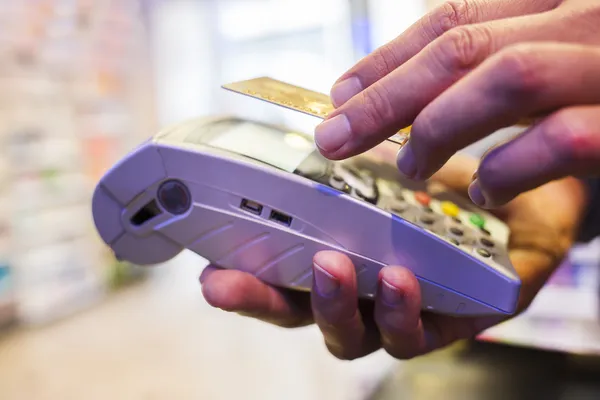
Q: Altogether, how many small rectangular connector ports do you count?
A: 2